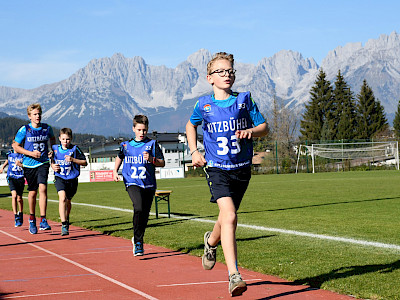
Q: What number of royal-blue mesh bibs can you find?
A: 5